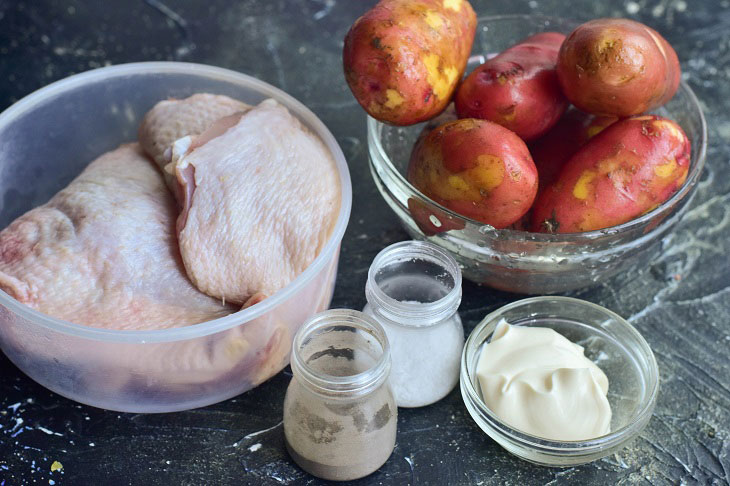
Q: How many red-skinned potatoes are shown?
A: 6